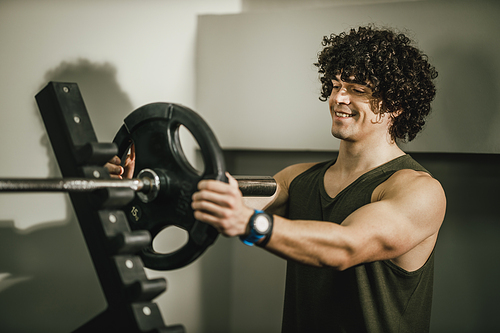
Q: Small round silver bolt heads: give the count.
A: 6